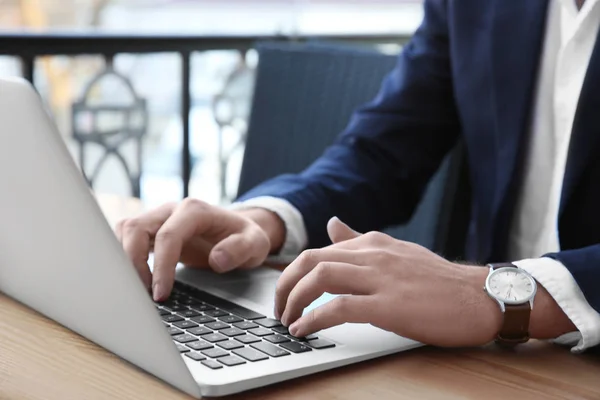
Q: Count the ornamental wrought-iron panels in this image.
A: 2